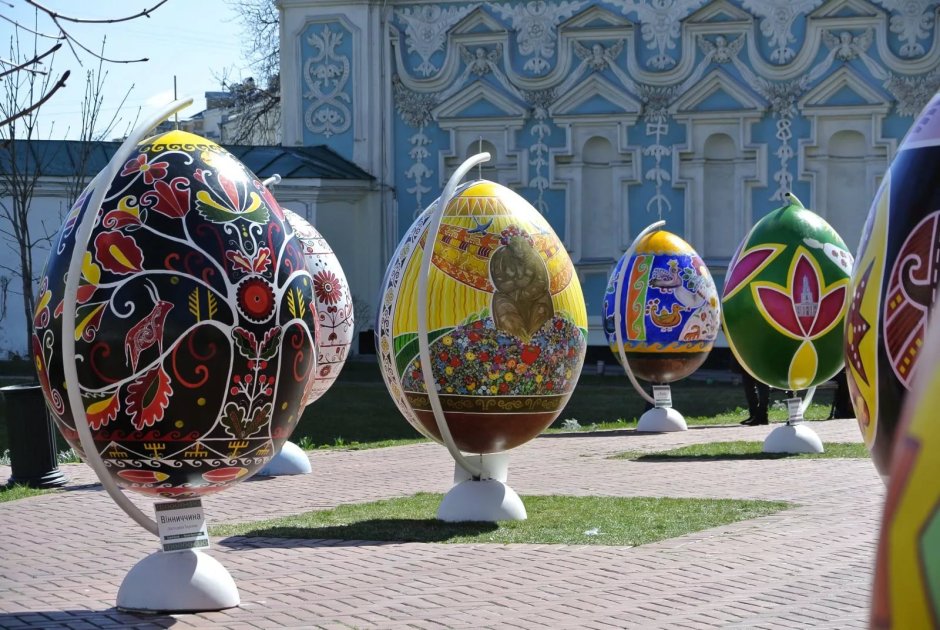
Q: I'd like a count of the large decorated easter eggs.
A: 7